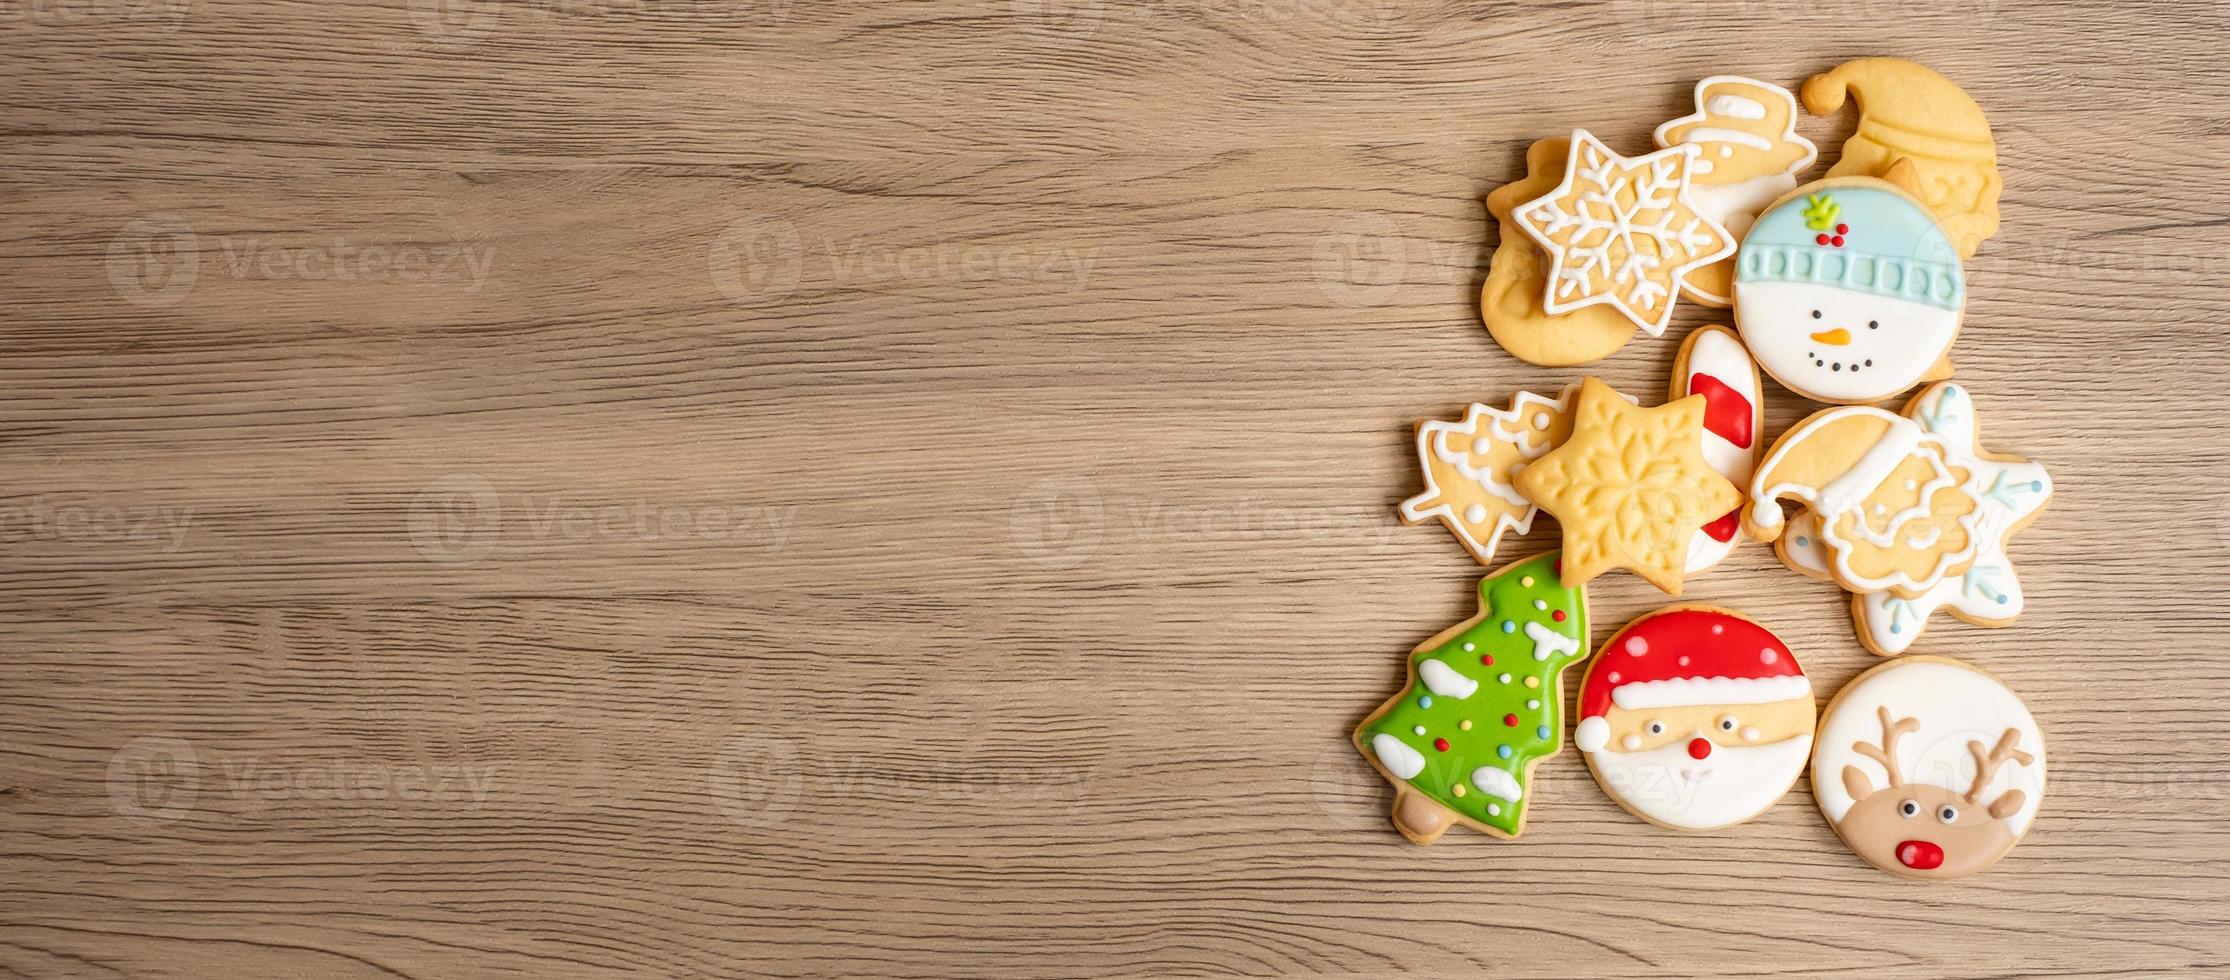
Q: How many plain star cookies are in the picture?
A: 1